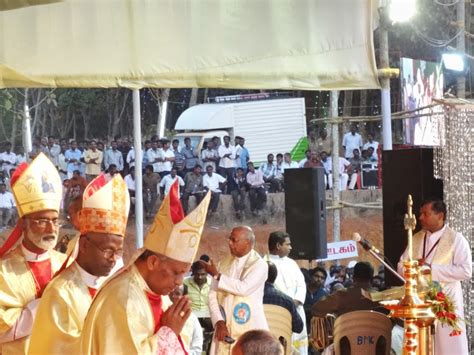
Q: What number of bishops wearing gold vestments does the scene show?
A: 3